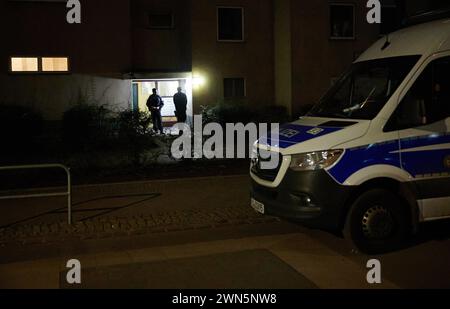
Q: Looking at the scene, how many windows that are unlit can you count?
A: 4